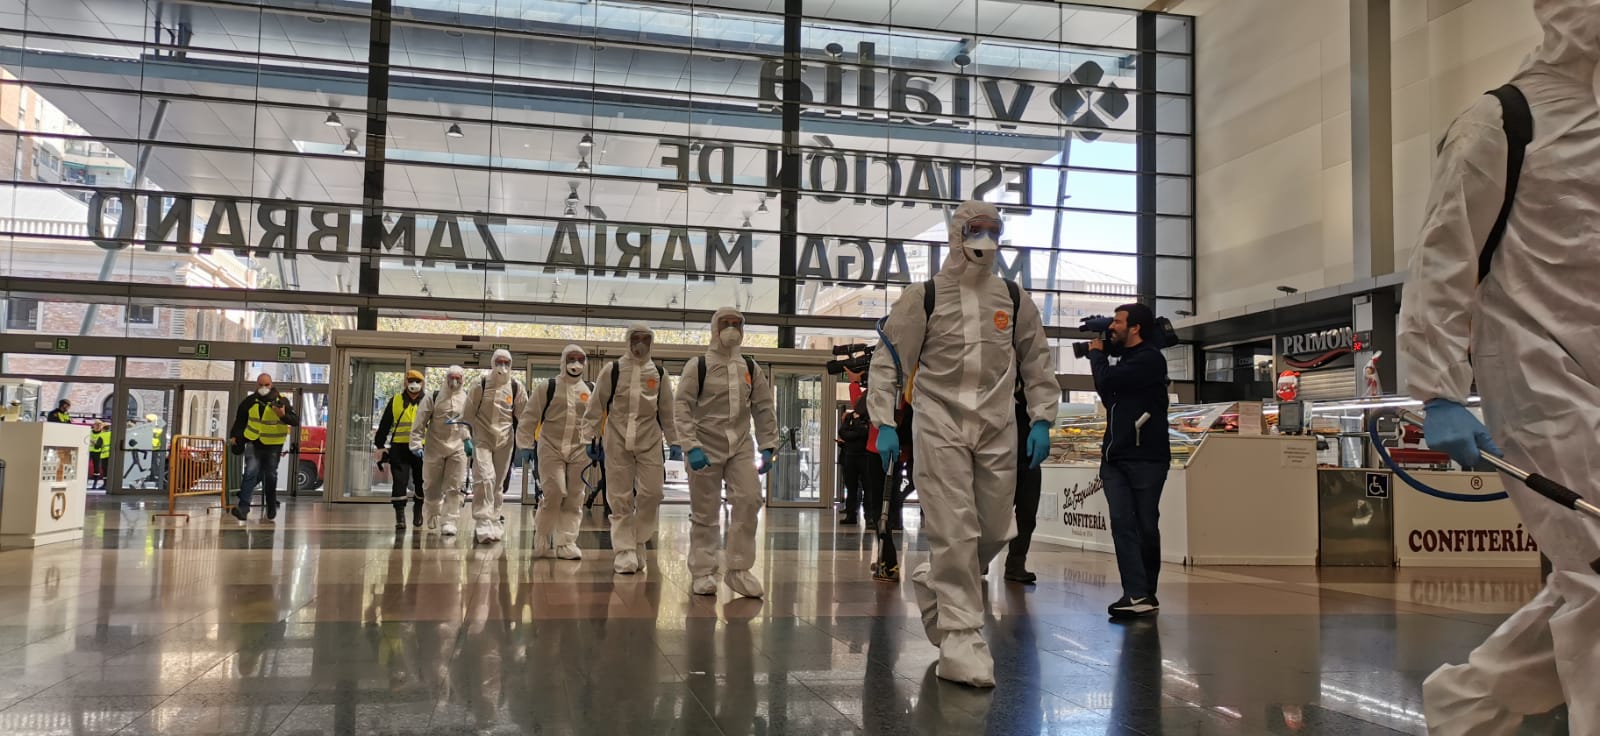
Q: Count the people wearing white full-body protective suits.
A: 7